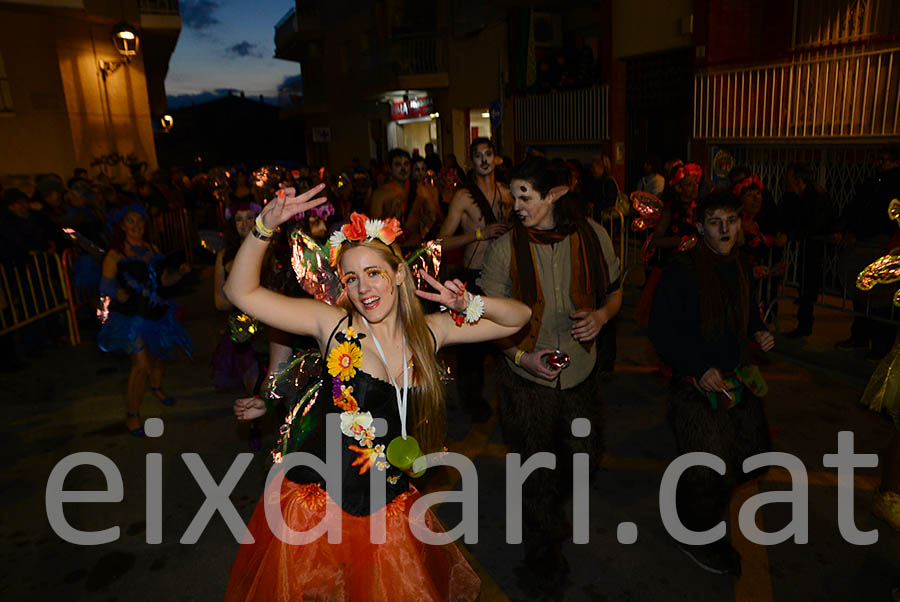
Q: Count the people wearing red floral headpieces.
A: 3